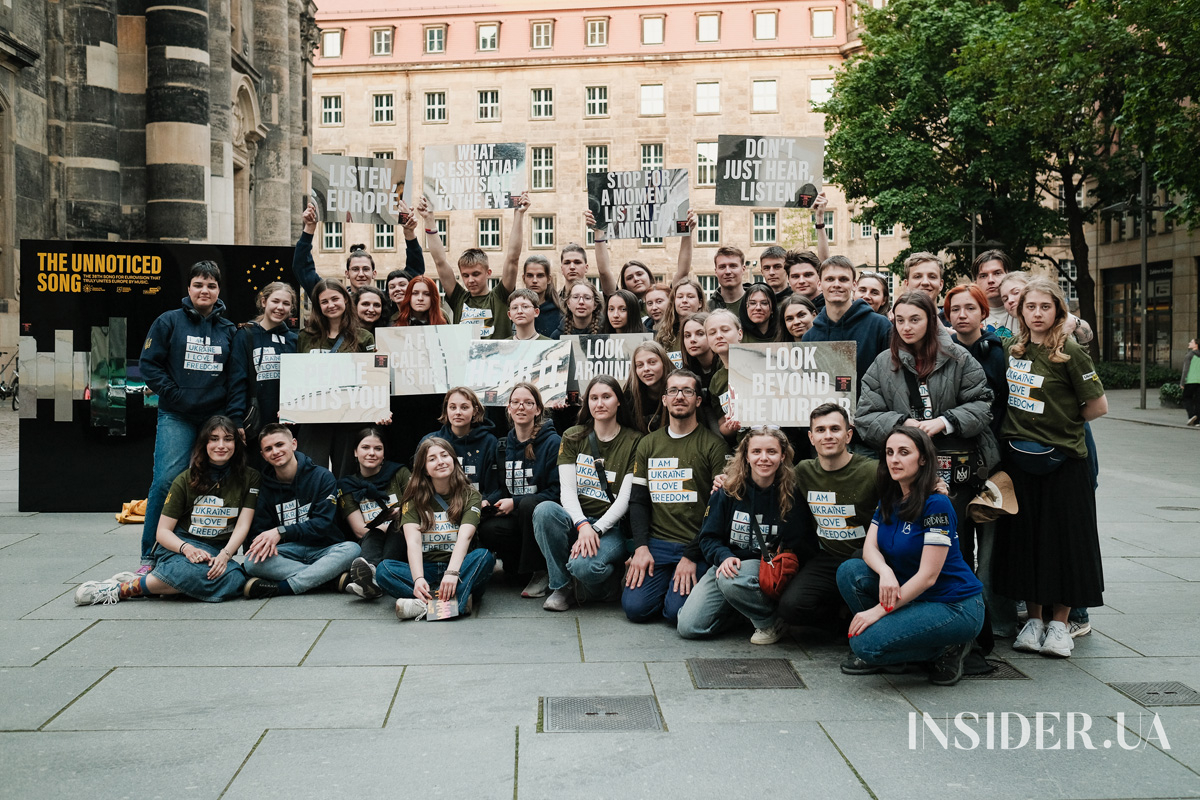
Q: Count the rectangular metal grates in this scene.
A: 4